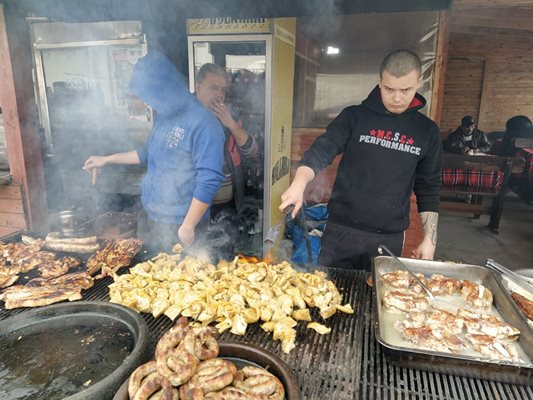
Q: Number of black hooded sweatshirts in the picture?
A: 1